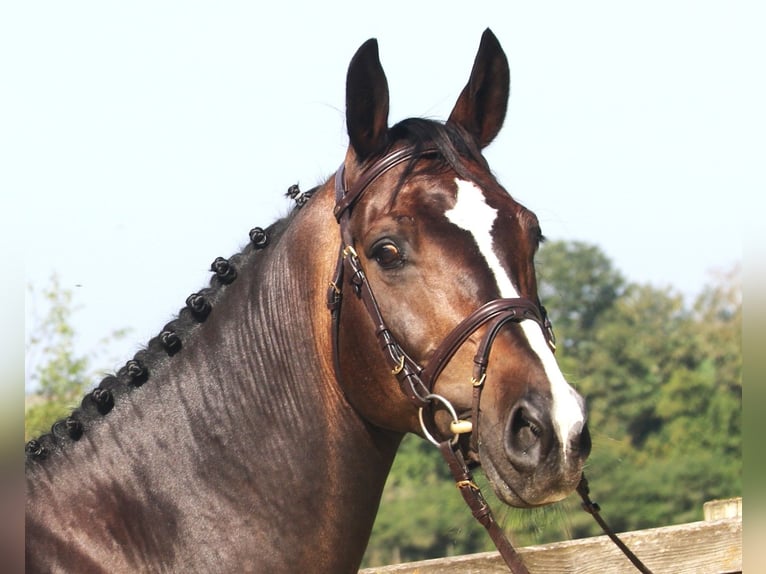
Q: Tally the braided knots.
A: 9